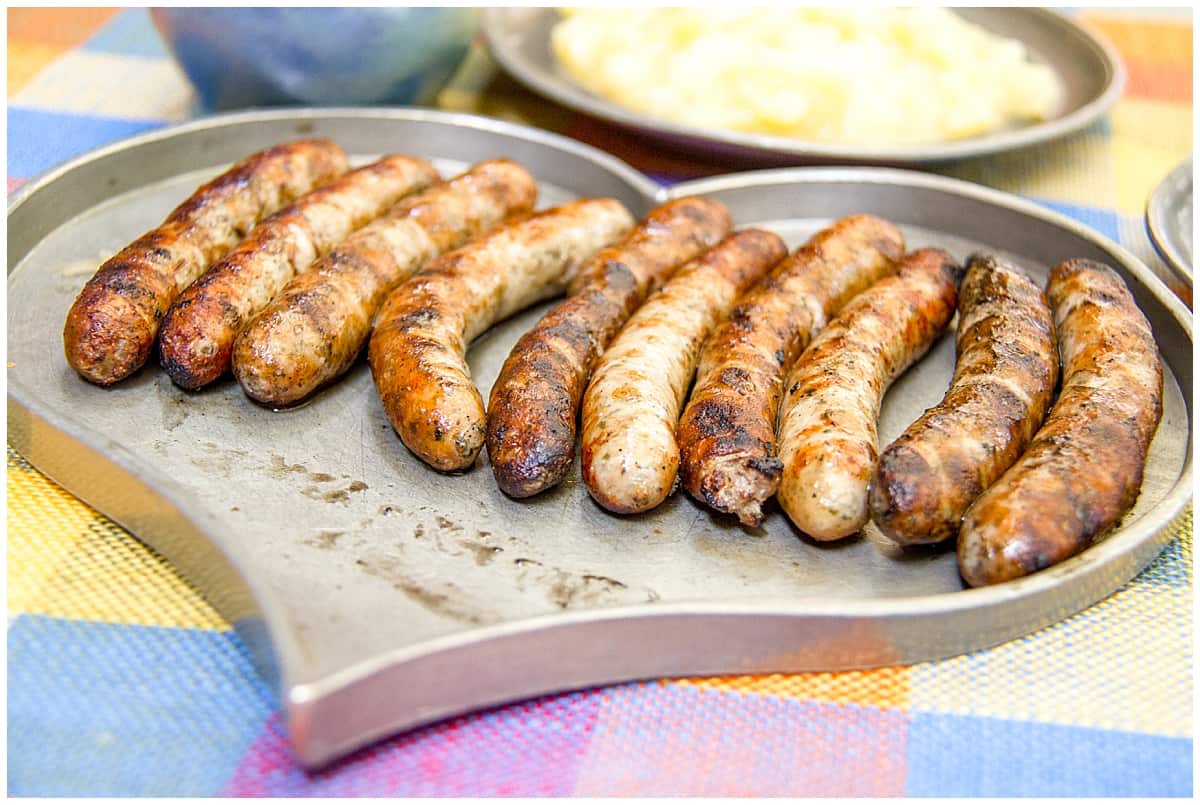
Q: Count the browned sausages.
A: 10